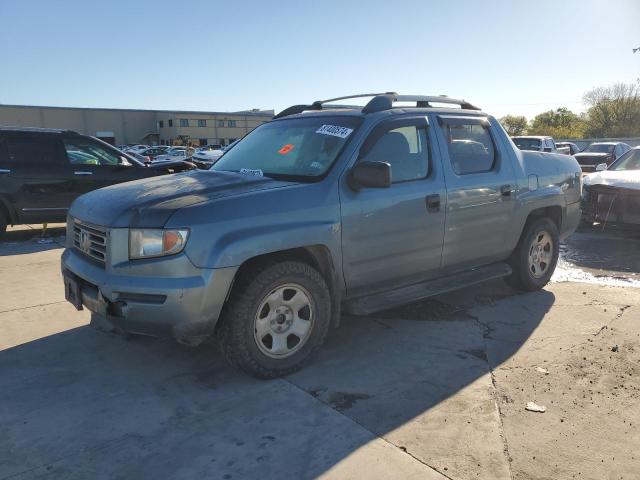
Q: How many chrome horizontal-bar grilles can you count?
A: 1